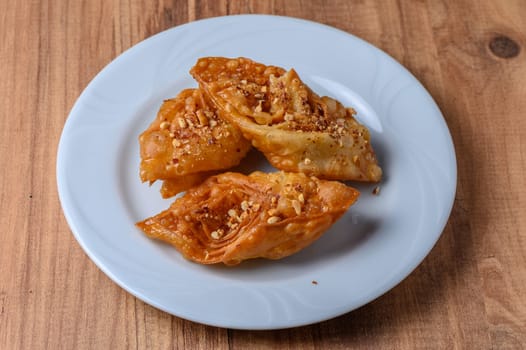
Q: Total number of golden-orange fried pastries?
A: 3